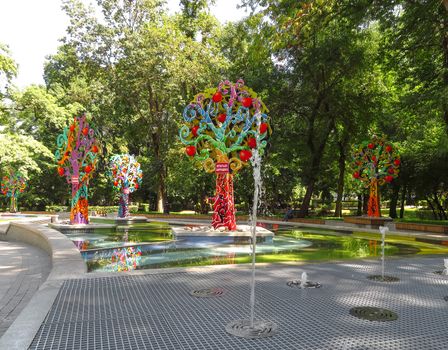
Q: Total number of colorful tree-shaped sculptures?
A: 5